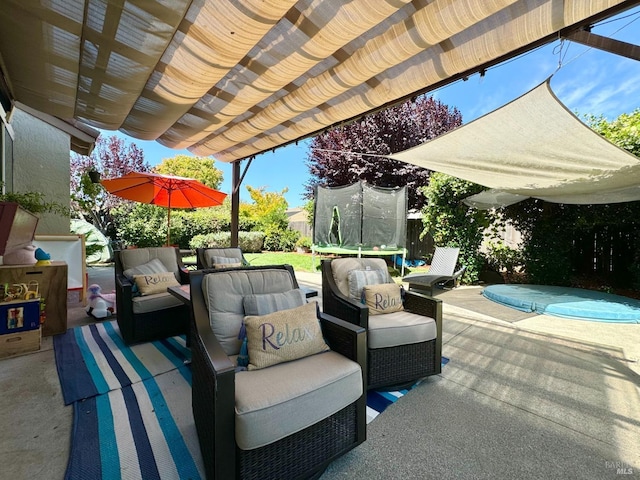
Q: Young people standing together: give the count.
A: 0